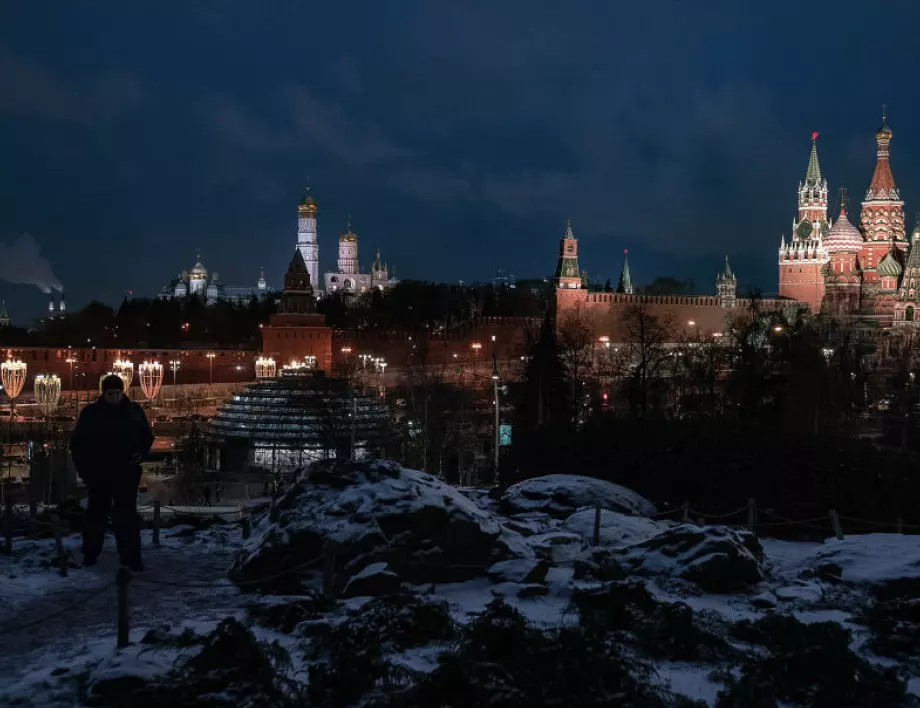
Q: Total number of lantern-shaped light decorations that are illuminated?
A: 6